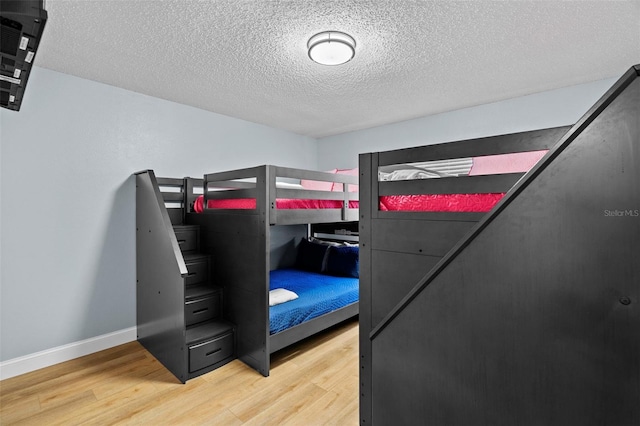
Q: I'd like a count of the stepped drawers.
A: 4